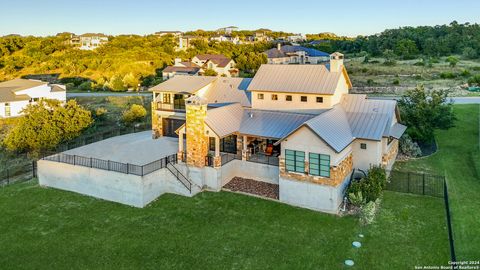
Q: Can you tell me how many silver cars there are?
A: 0